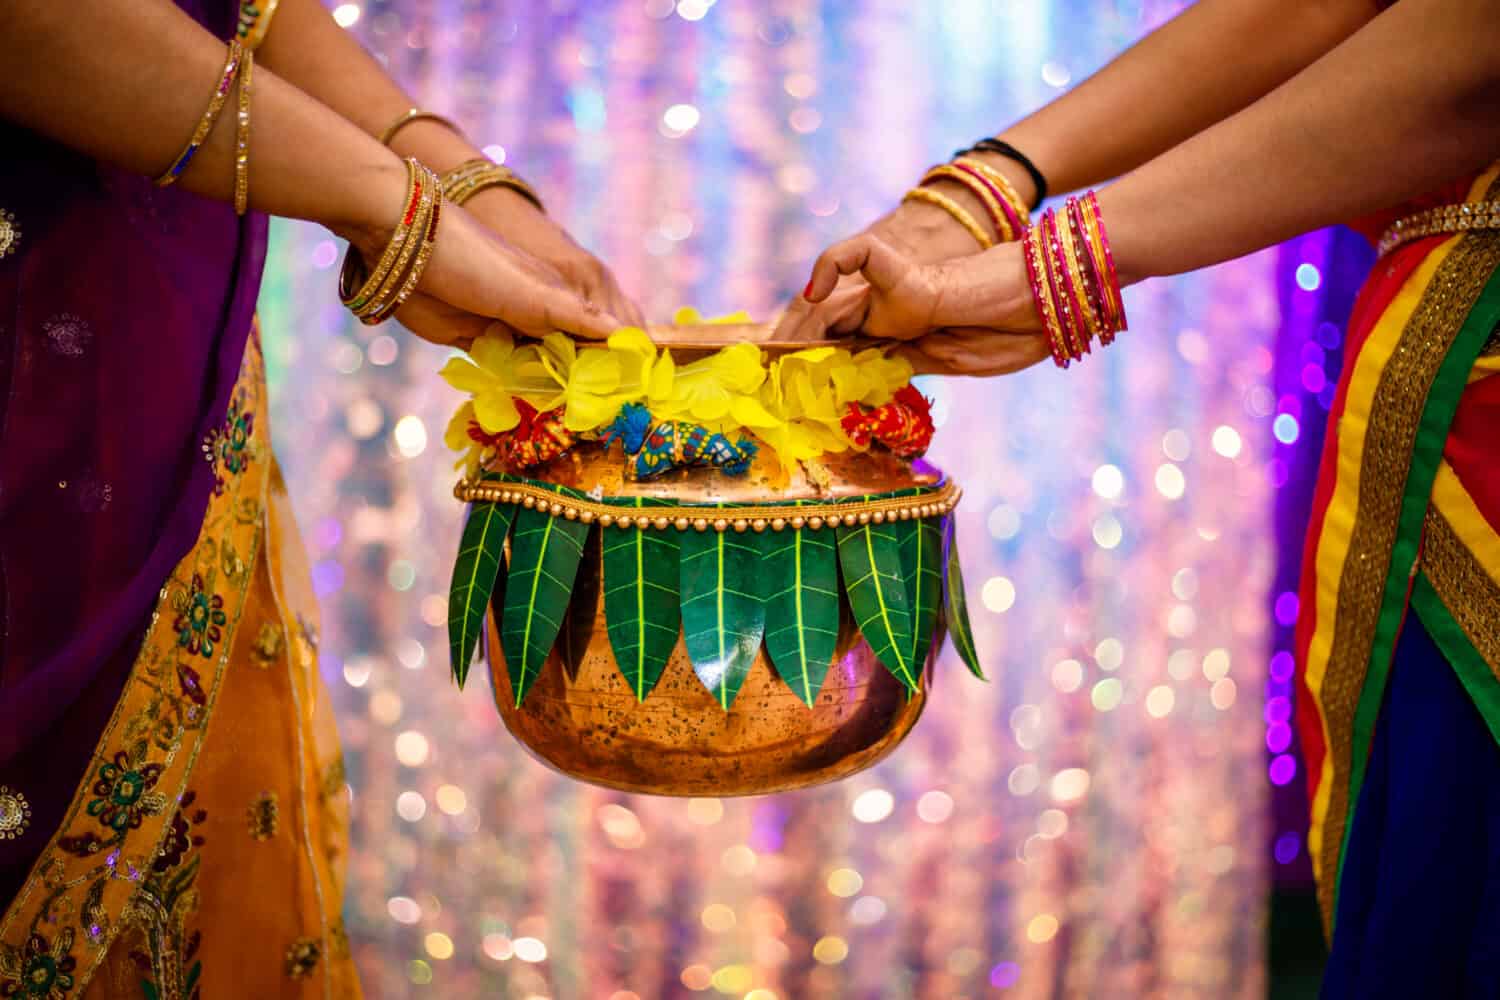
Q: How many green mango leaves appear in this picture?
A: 8